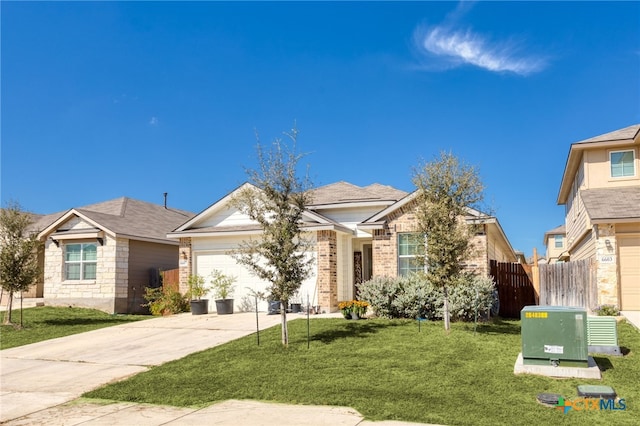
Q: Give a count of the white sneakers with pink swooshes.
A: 0